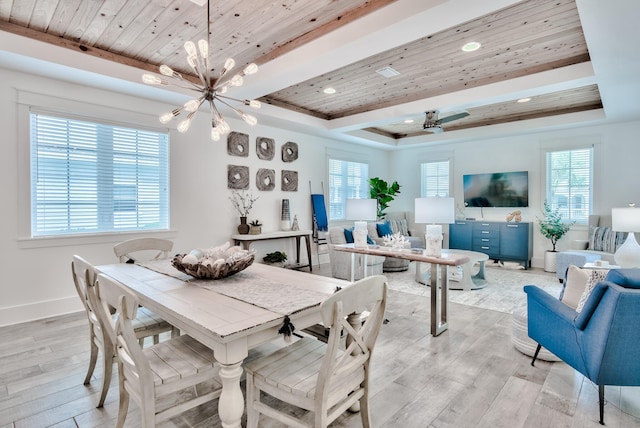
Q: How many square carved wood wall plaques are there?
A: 6